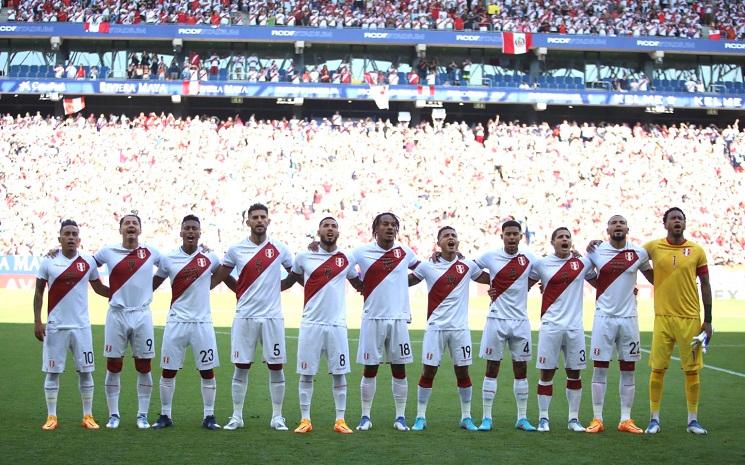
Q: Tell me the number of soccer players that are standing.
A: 11